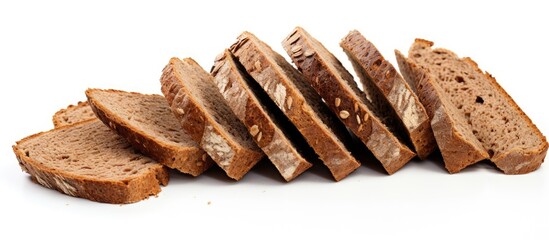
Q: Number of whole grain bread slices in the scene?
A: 10